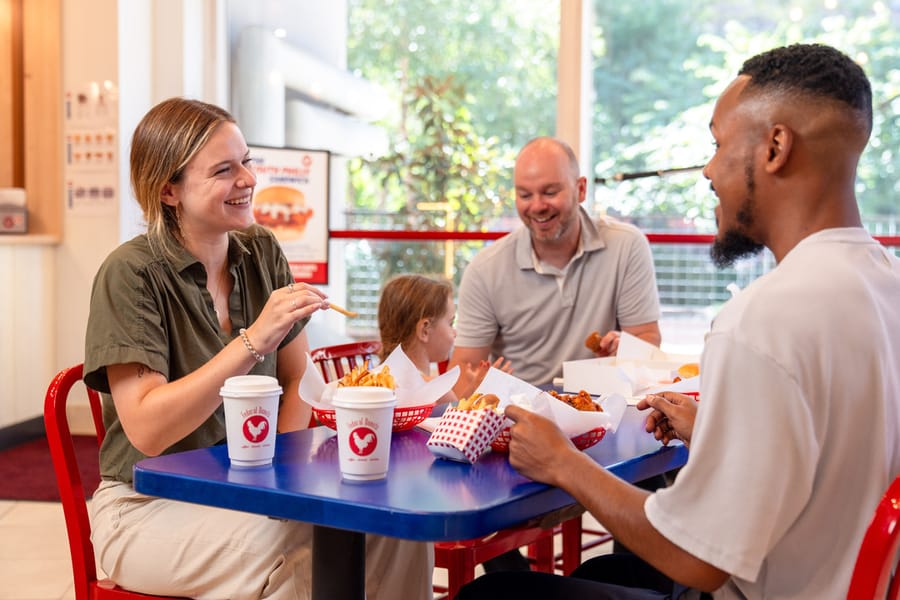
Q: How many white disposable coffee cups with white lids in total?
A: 2